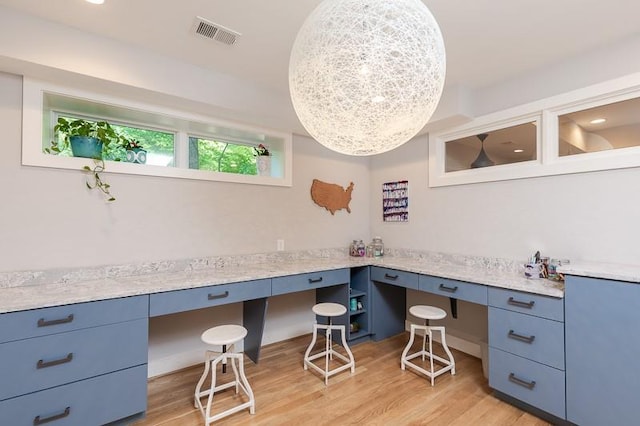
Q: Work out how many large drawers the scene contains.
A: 4